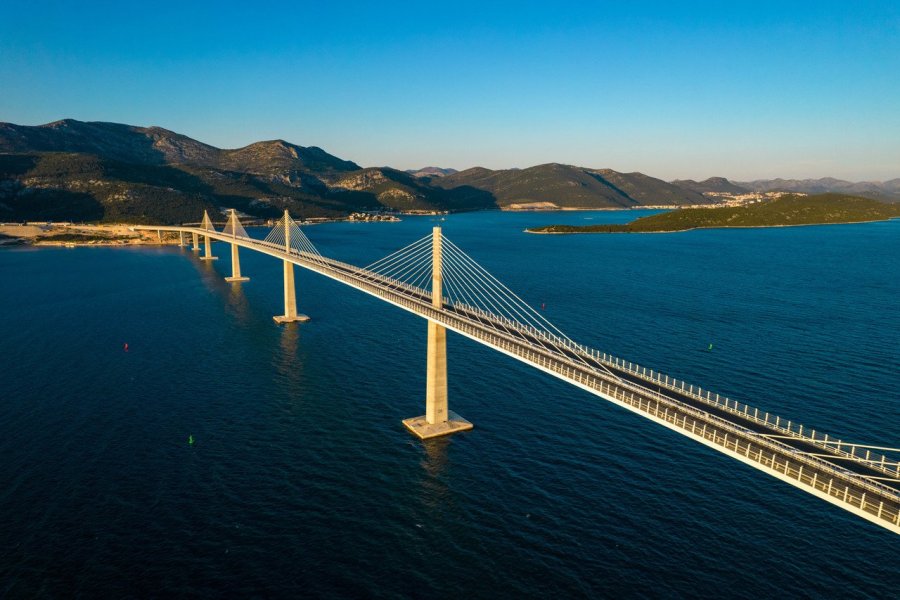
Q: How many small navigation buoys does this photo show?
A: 4